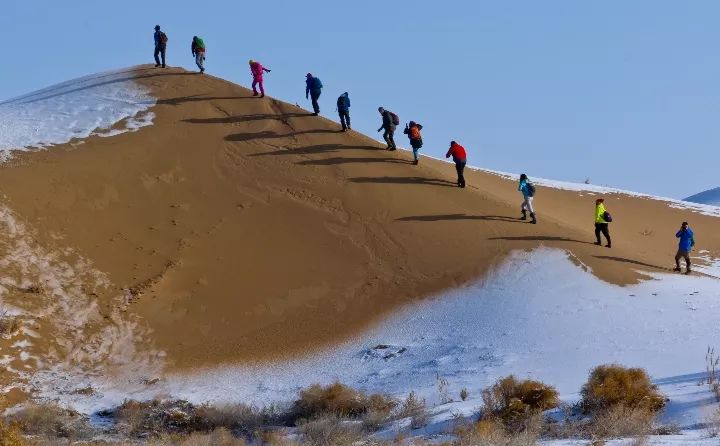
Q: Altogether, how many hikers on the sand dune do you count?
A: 11